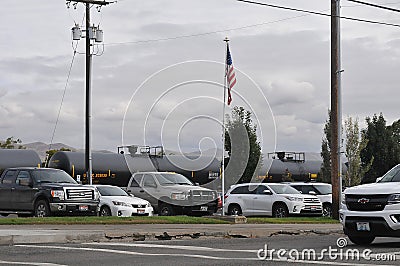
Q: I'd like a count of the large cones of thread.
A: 0